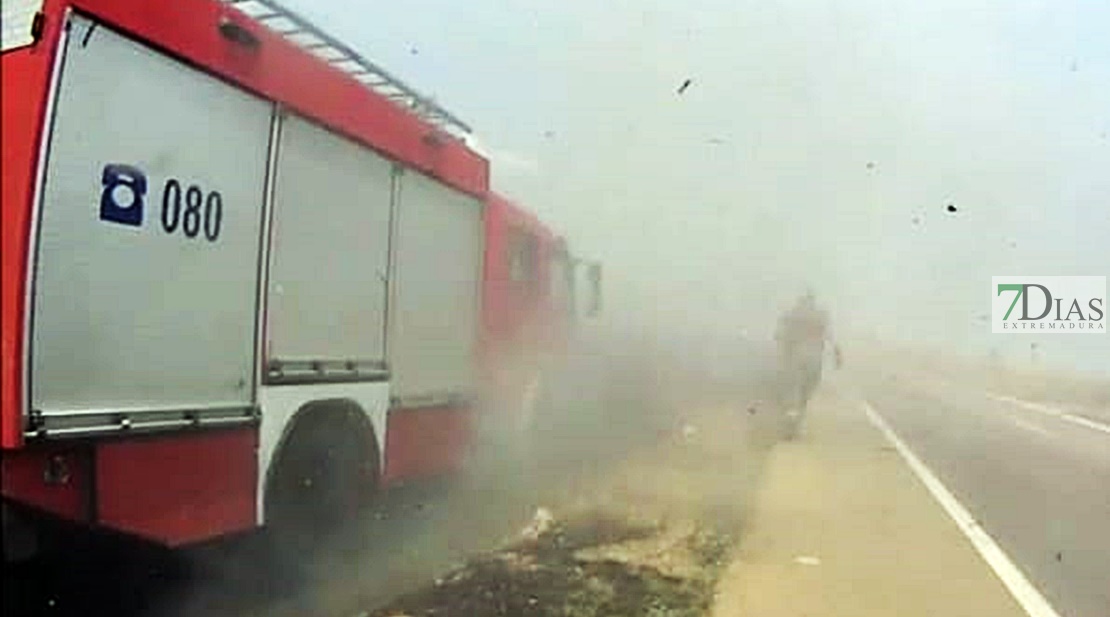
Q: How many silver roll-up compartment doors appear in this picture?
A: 3